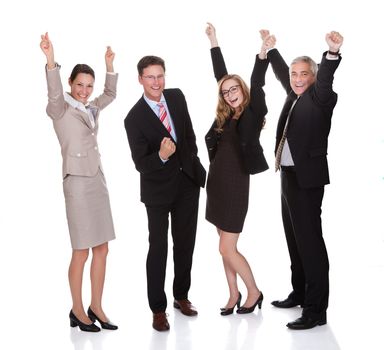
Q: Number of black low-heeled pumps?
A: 2